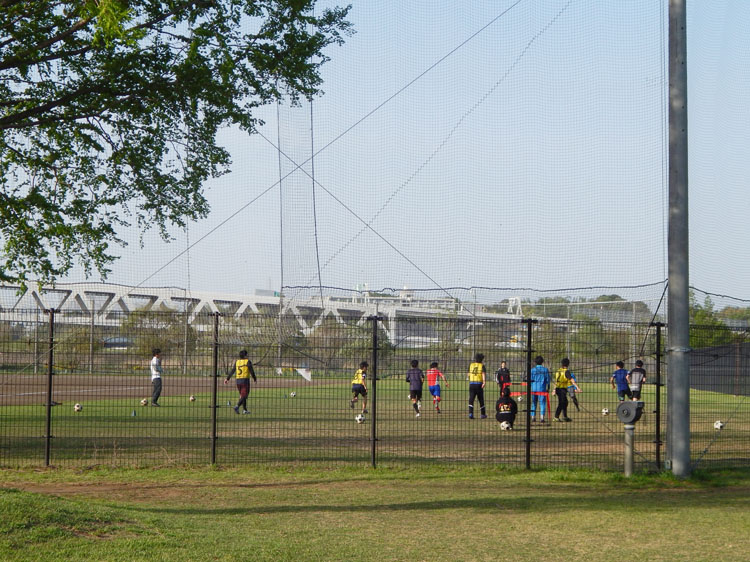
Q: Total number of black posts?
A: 5